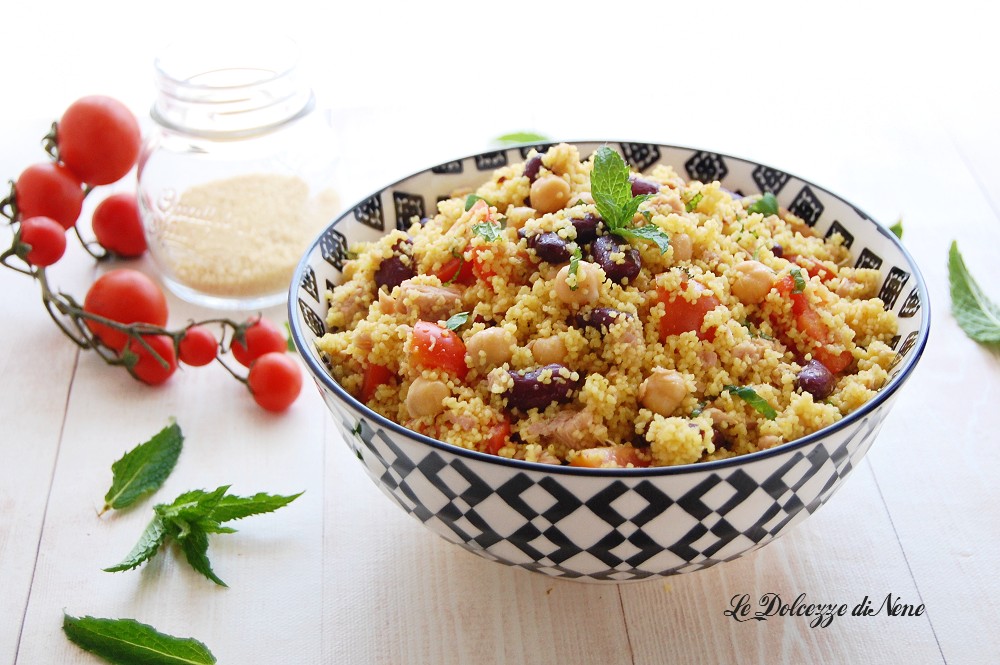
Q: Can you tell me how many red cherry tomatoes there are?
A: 9